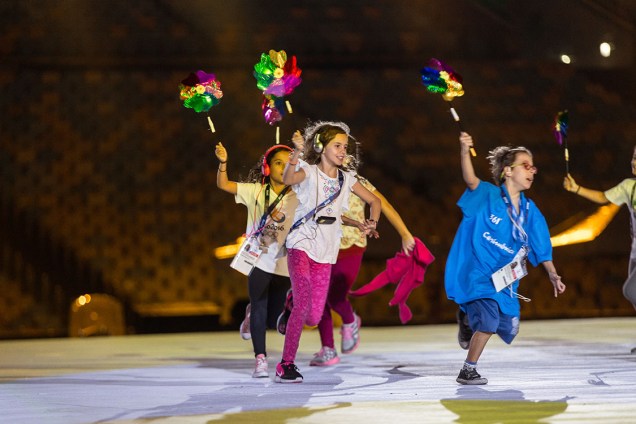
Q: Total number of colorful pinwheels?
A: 5